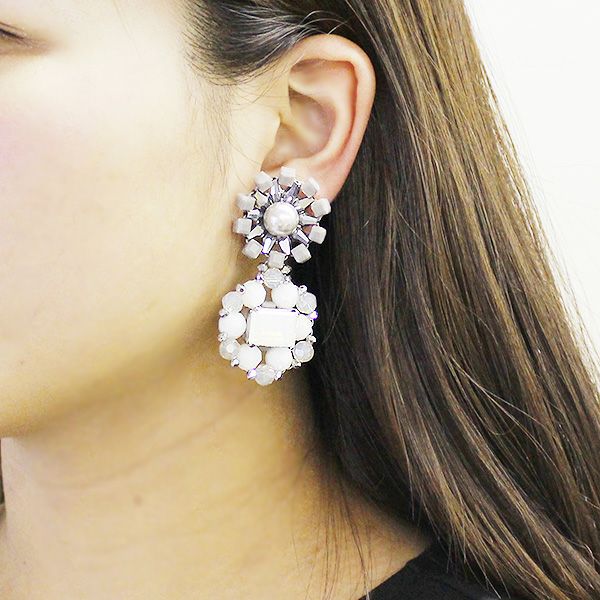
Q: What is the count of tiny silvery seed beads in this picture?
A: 14